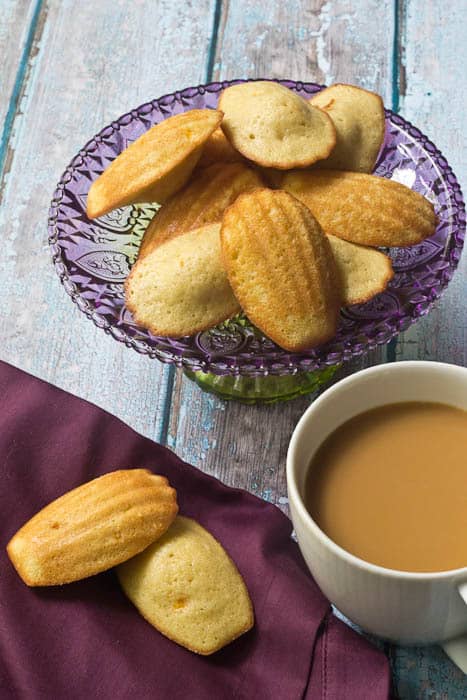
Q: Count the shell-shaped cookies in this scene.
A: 11